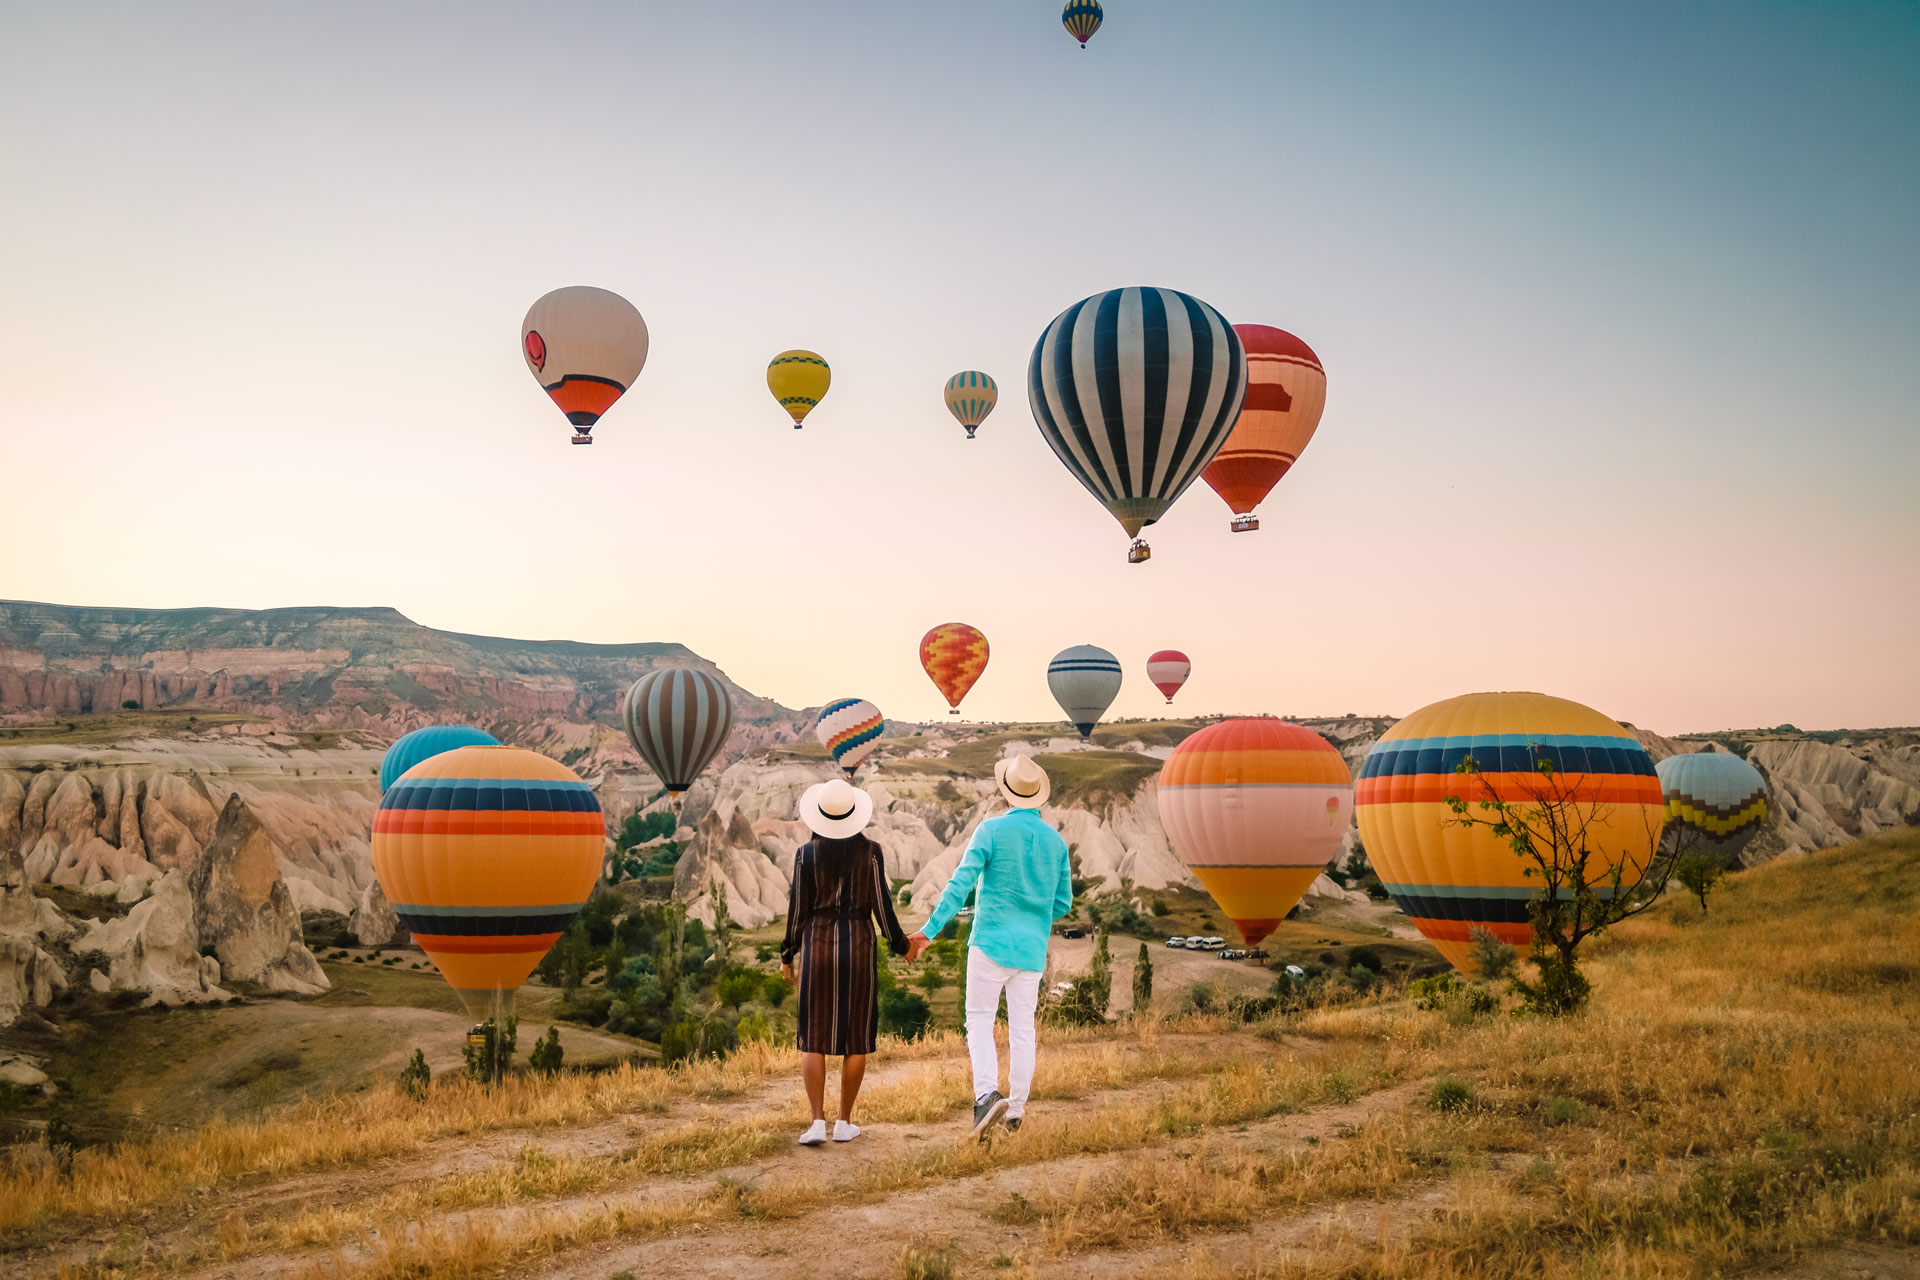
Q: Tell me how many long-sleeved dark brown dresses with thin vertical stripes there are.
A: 1